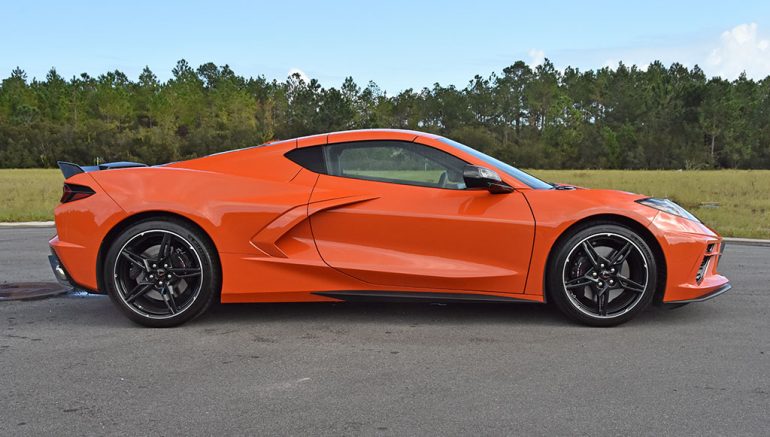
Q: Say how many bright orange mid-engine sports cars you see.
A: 1